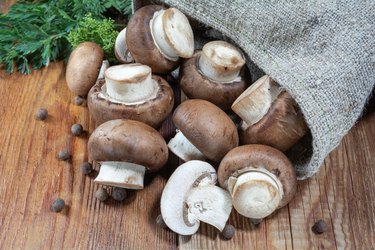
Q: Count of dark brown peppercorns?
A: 12